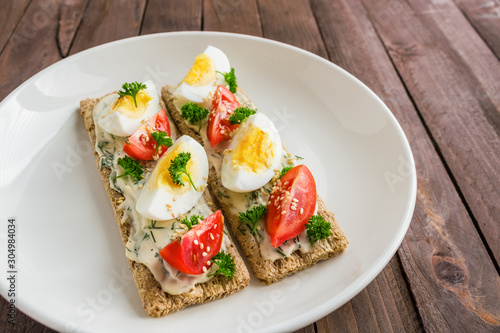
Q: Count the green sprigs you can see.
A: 12